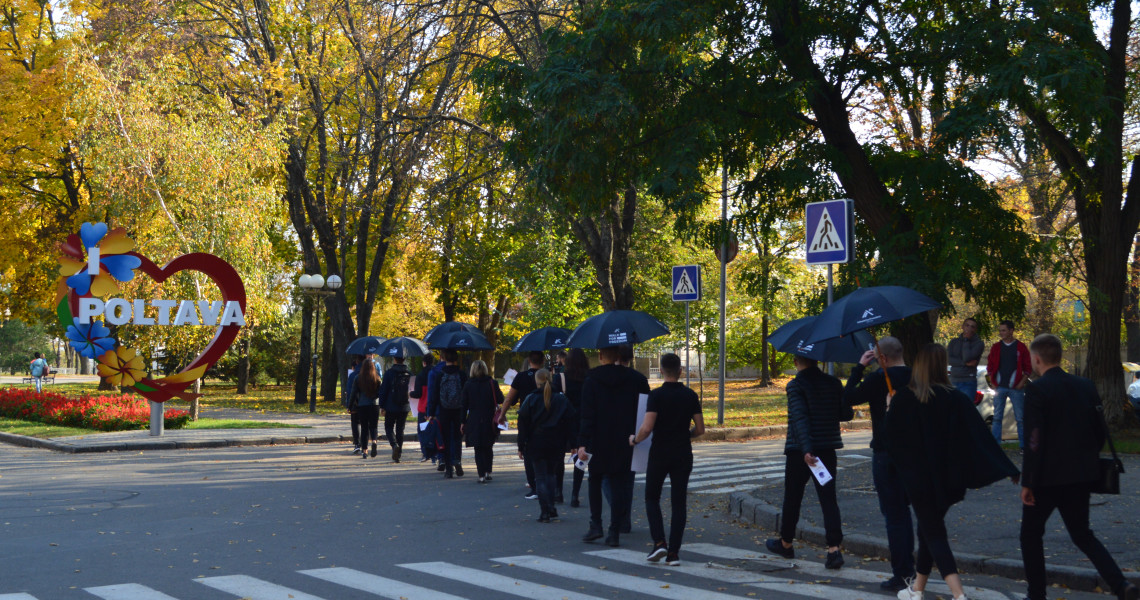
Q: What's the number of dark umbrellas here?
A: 8